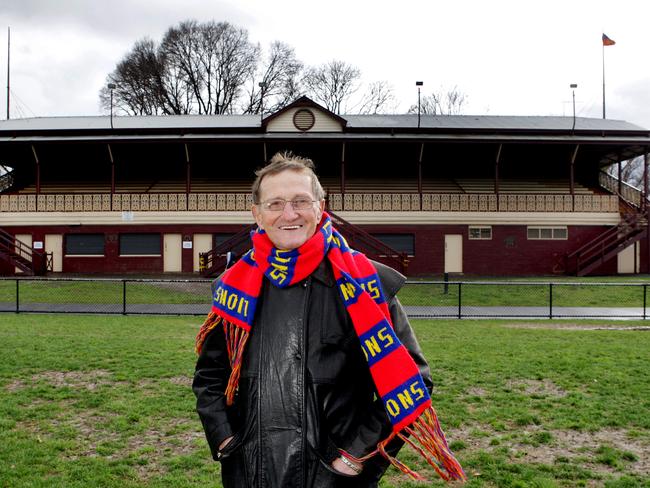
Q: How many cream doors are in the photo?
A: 6